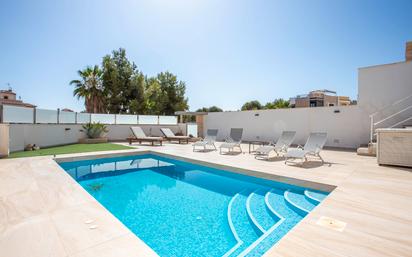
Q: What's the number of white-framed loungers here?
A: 4